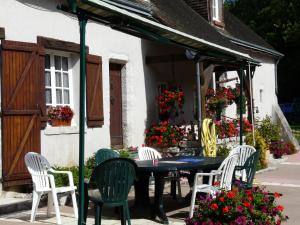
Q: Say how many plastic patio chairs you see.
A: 7